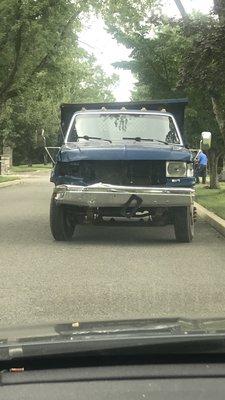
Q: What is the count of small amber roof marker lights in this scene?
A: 5